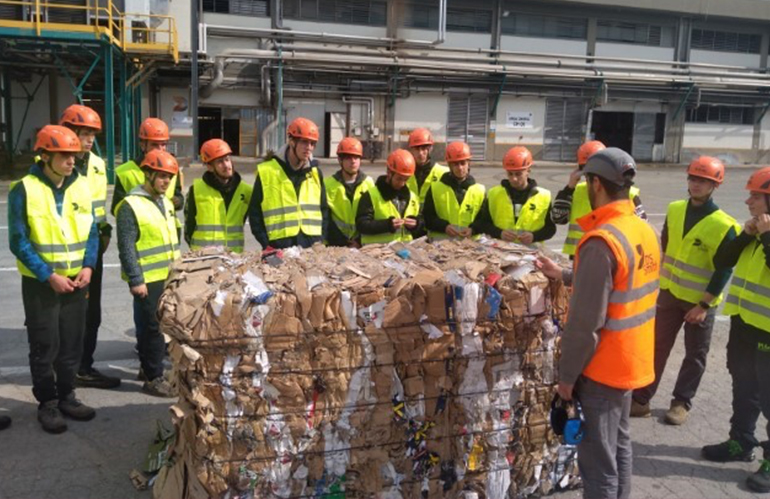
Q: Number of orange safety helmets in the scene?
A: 14